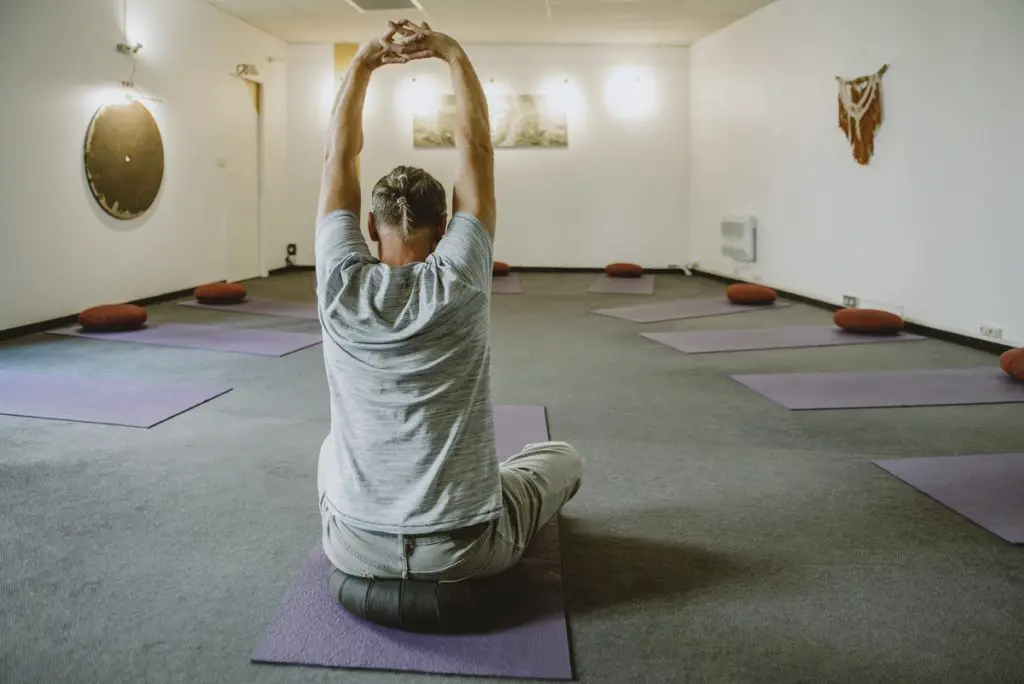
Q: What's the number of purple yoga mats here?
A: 10